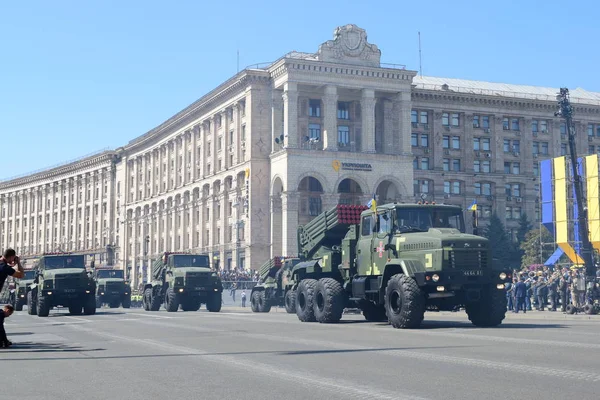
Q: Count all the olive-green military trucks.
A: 6